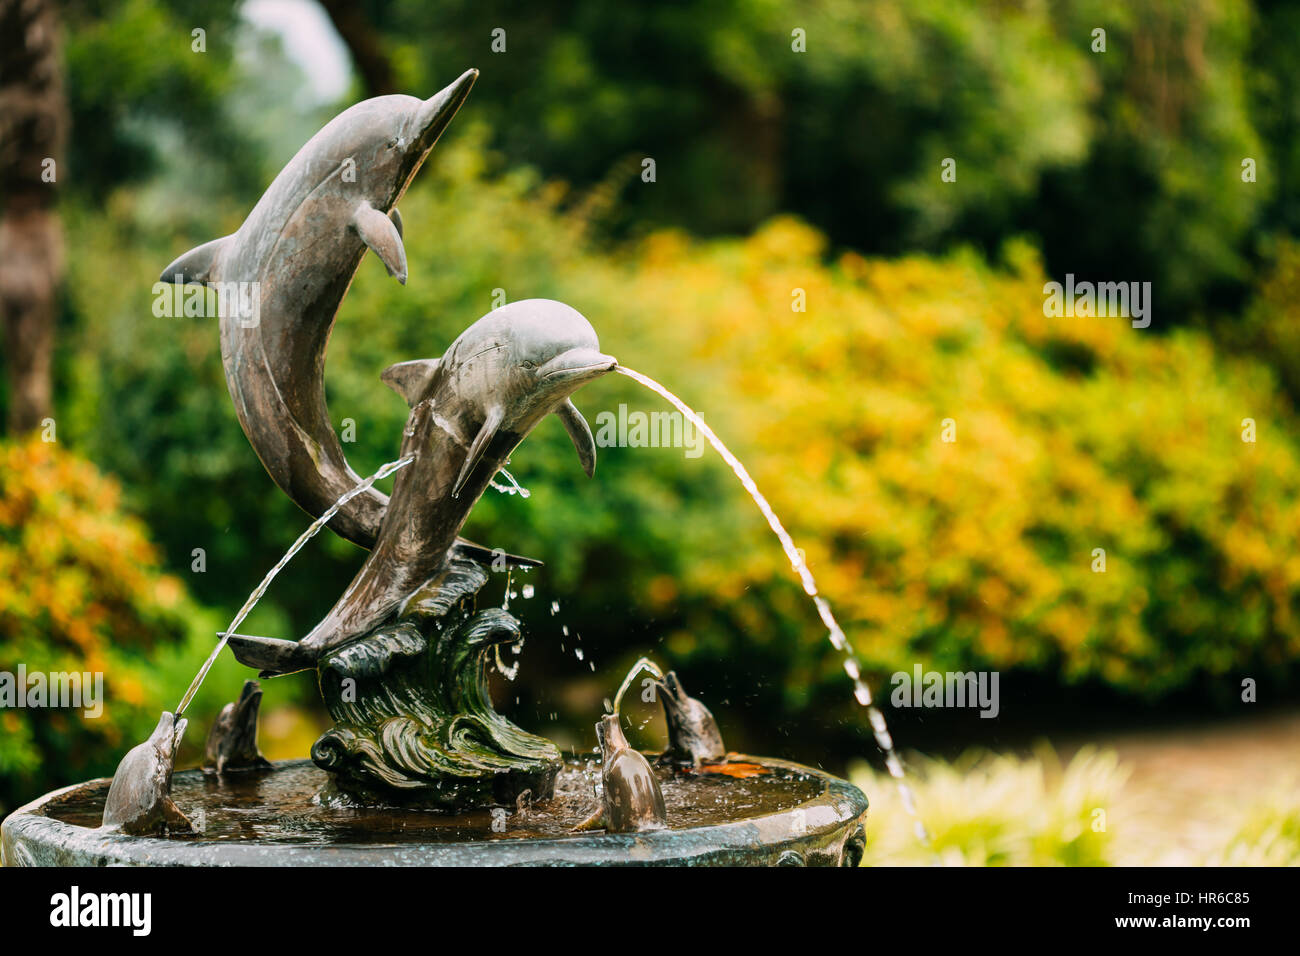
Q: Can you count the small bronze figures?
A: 4